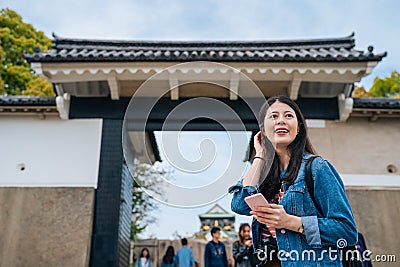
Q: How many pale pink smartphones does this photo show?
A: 1